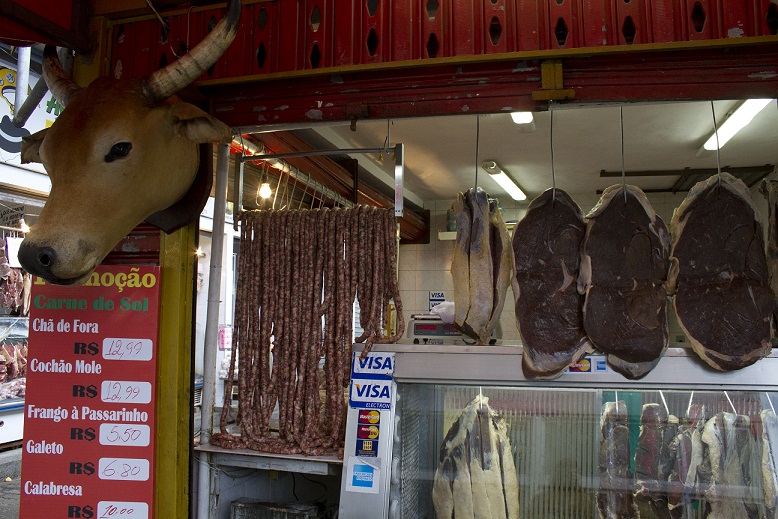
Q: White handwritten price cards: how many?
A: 5